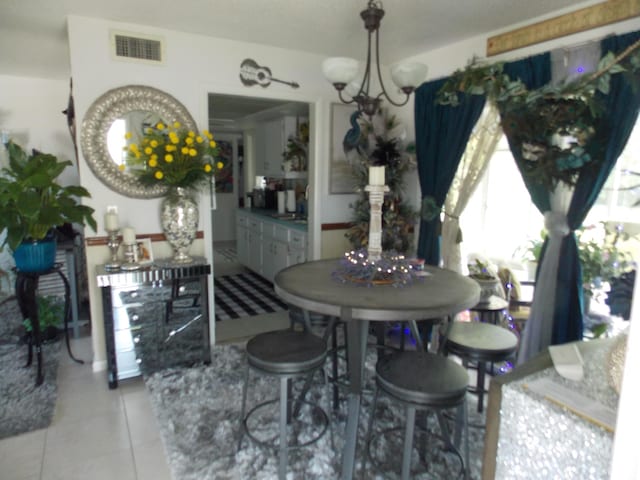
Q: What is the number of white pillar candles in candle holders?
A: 3